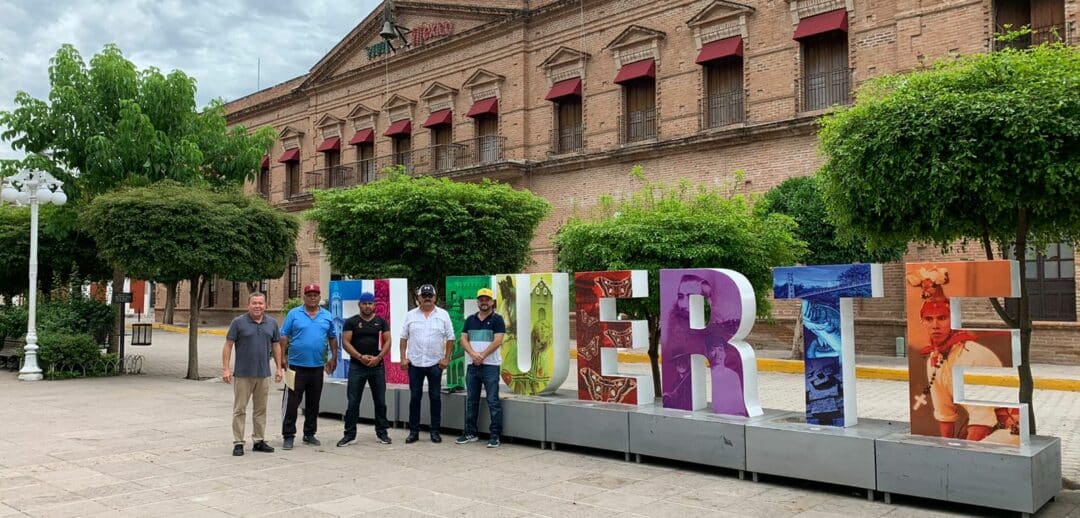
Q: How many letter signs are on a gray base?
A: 8